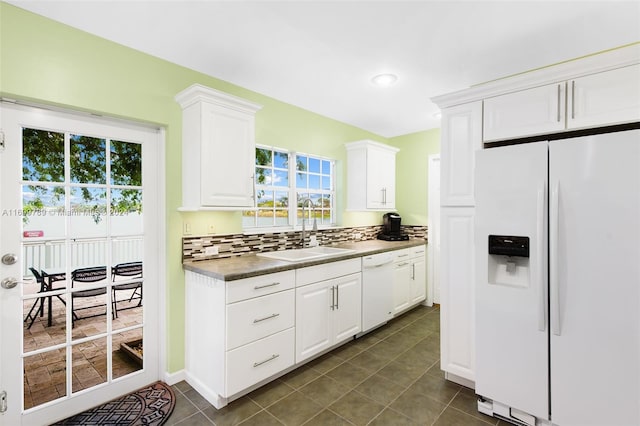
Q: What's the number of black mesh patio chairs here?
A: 3